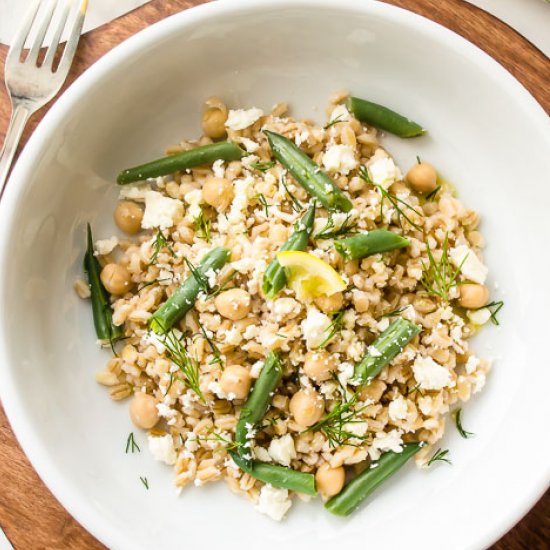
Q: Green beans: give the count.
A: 11